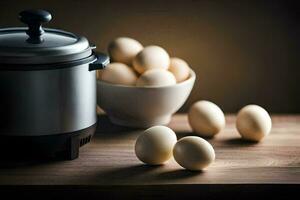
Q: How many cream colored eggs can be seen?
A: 9